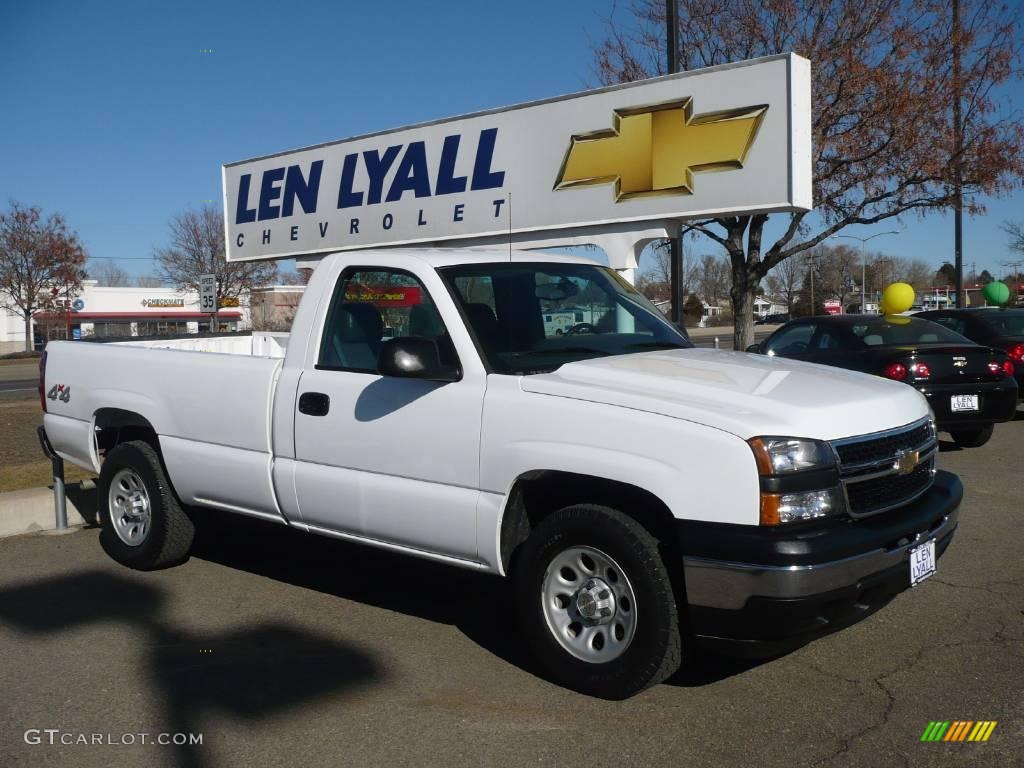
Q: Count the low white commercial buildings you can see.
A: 1